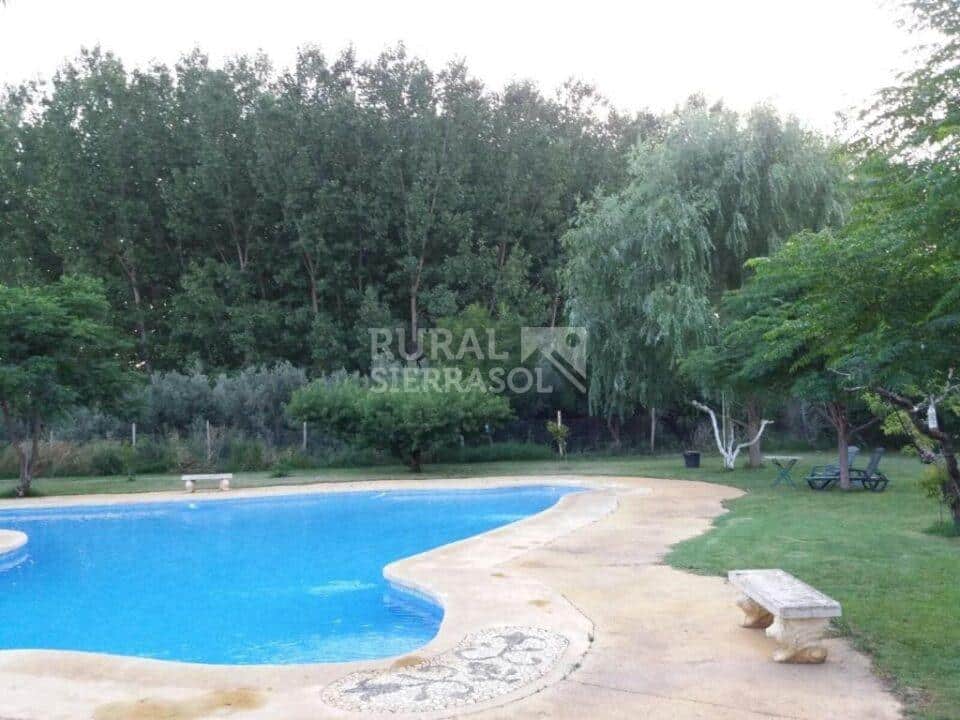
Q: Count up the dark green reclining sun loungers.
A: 2